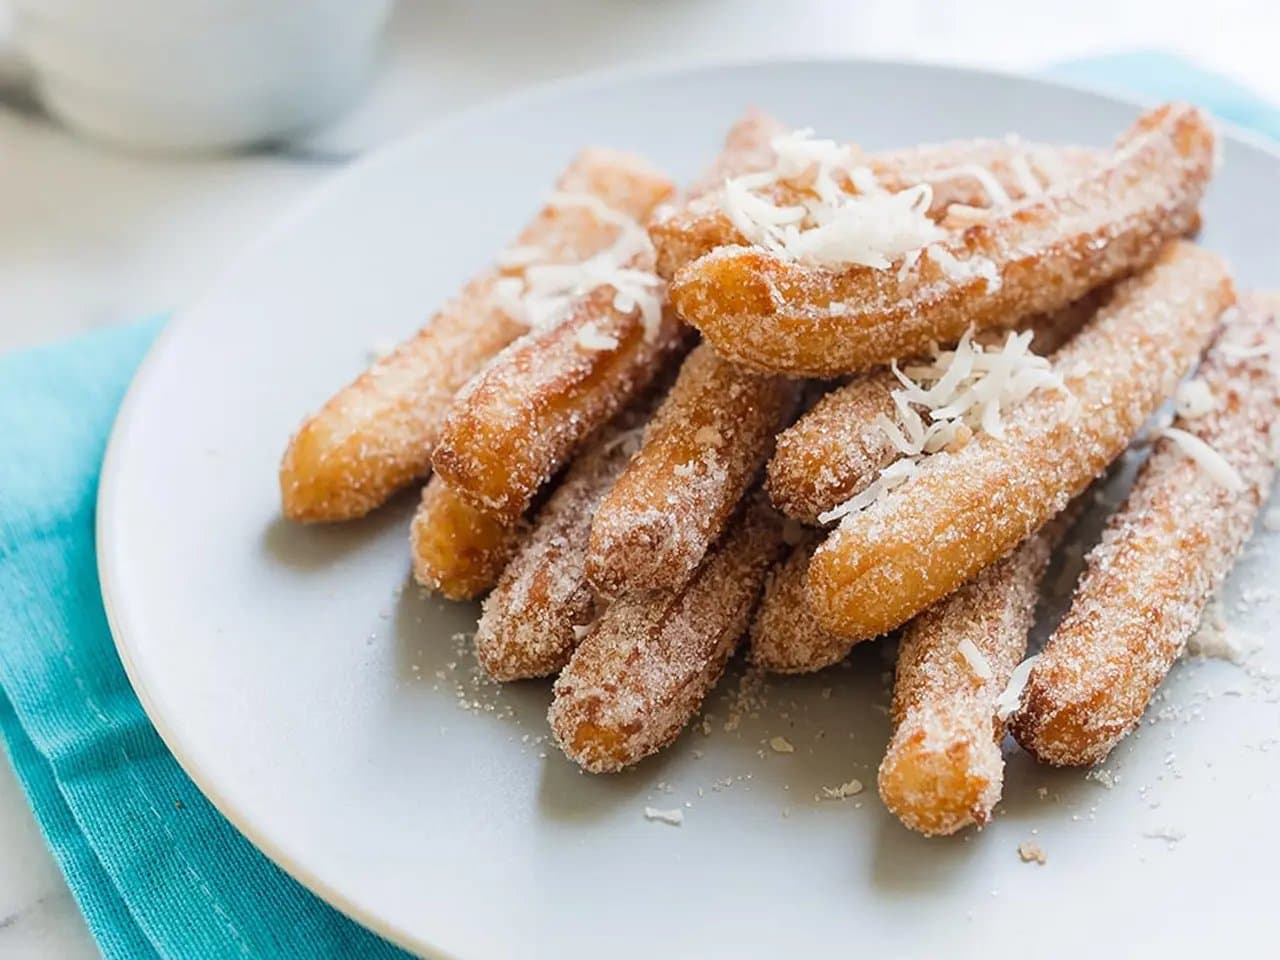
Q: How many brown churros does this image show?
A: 13